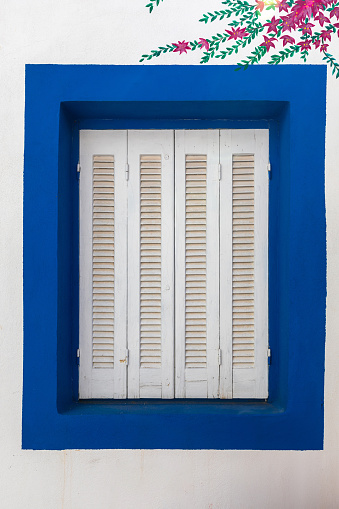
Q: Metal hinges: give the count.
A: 8